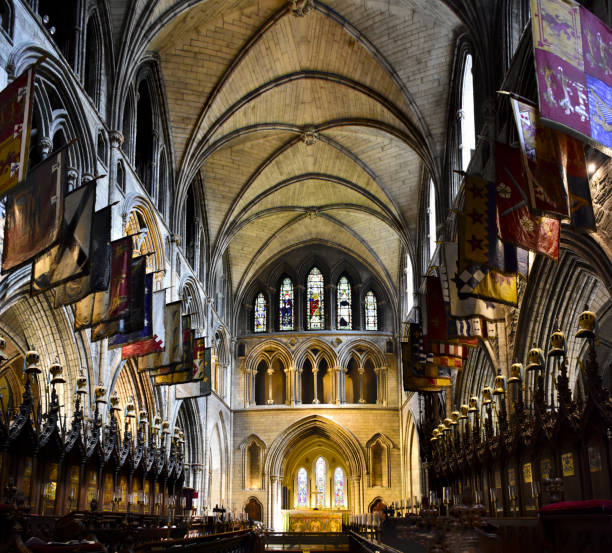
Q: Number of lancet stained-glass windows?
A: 8